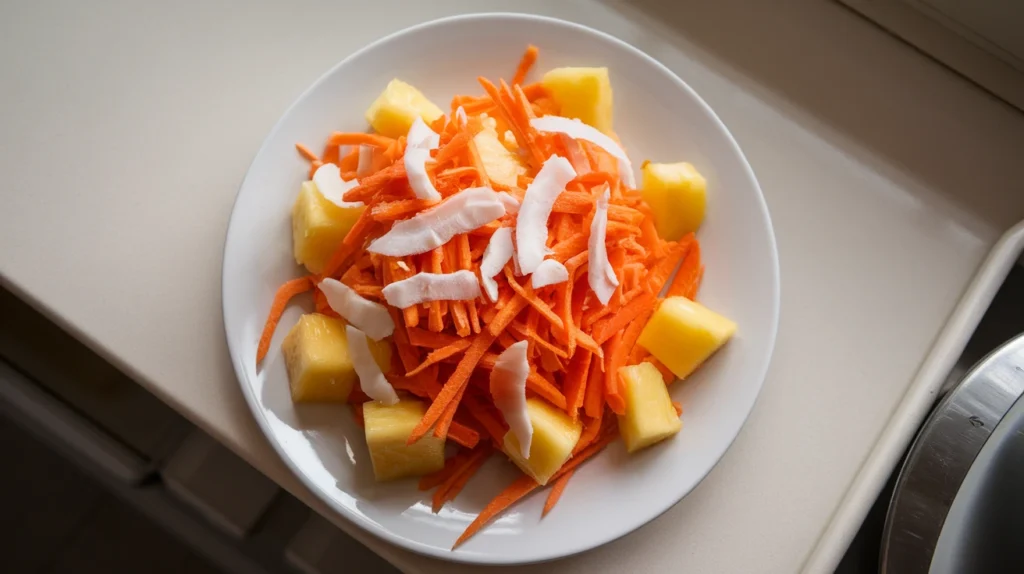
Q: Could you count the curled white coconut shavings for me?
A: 12